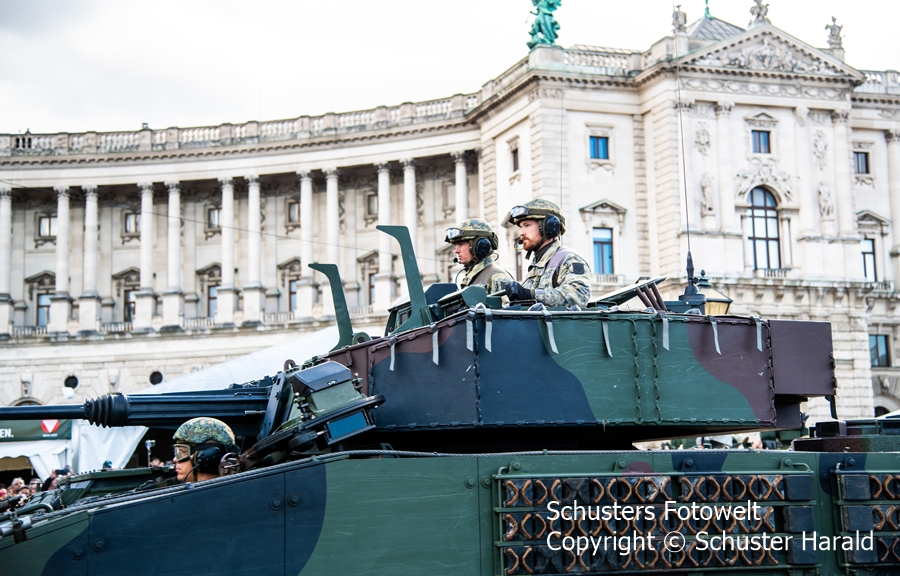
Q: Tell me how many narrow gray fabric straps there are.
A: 9